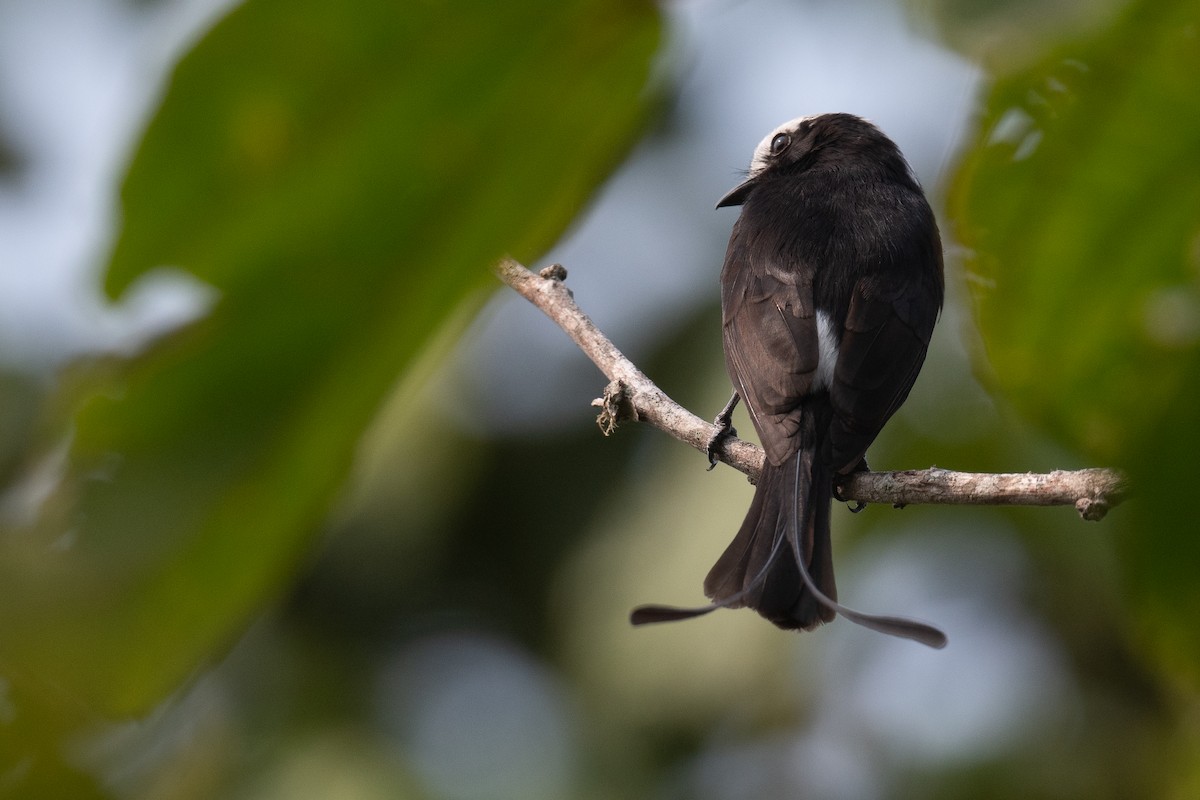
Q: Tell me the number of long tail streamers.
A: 2